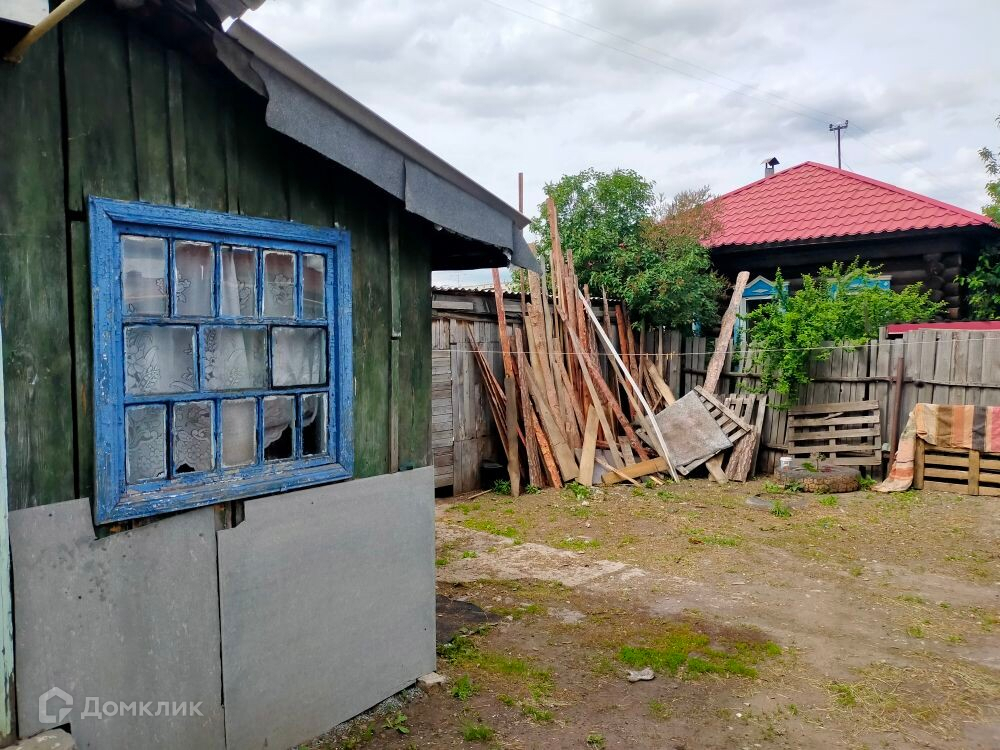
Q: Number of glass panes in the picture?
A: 13